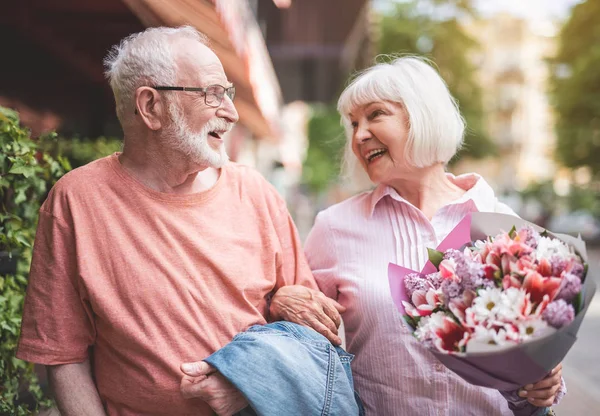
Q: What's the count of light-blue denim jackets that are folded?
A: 1